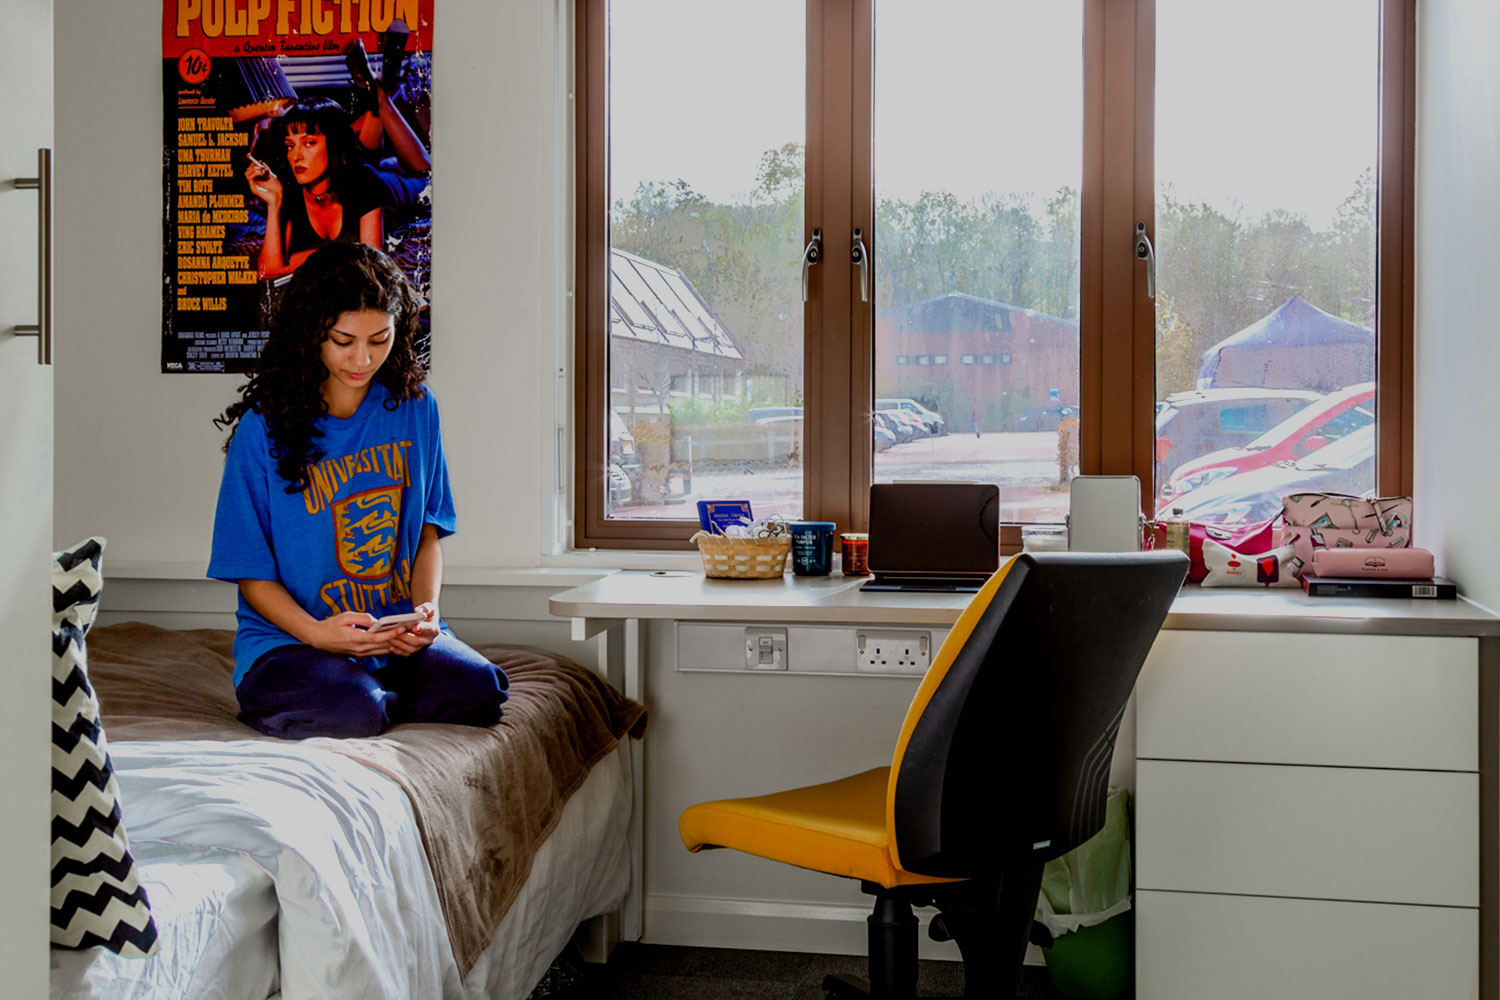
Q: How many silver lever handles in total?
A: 3